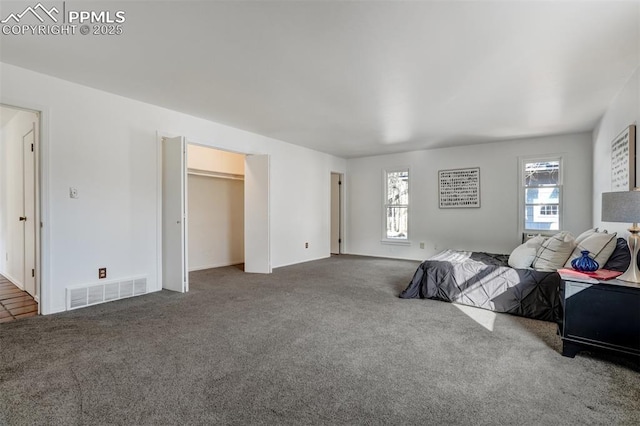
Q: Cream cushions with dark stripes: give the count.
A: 2